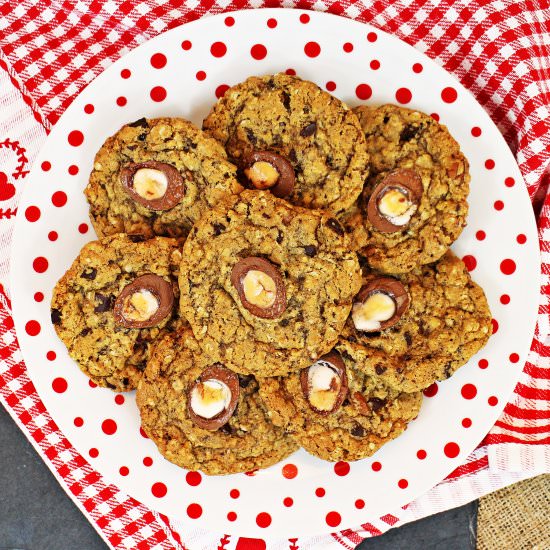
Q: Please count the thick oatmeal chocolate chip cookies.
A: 8